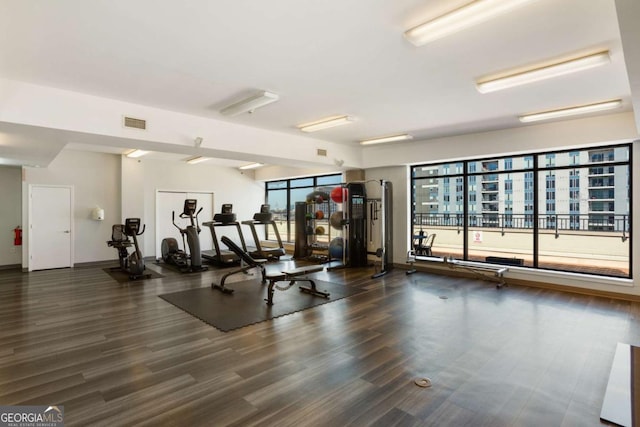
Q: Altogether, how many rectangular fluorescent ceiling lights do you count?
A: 9